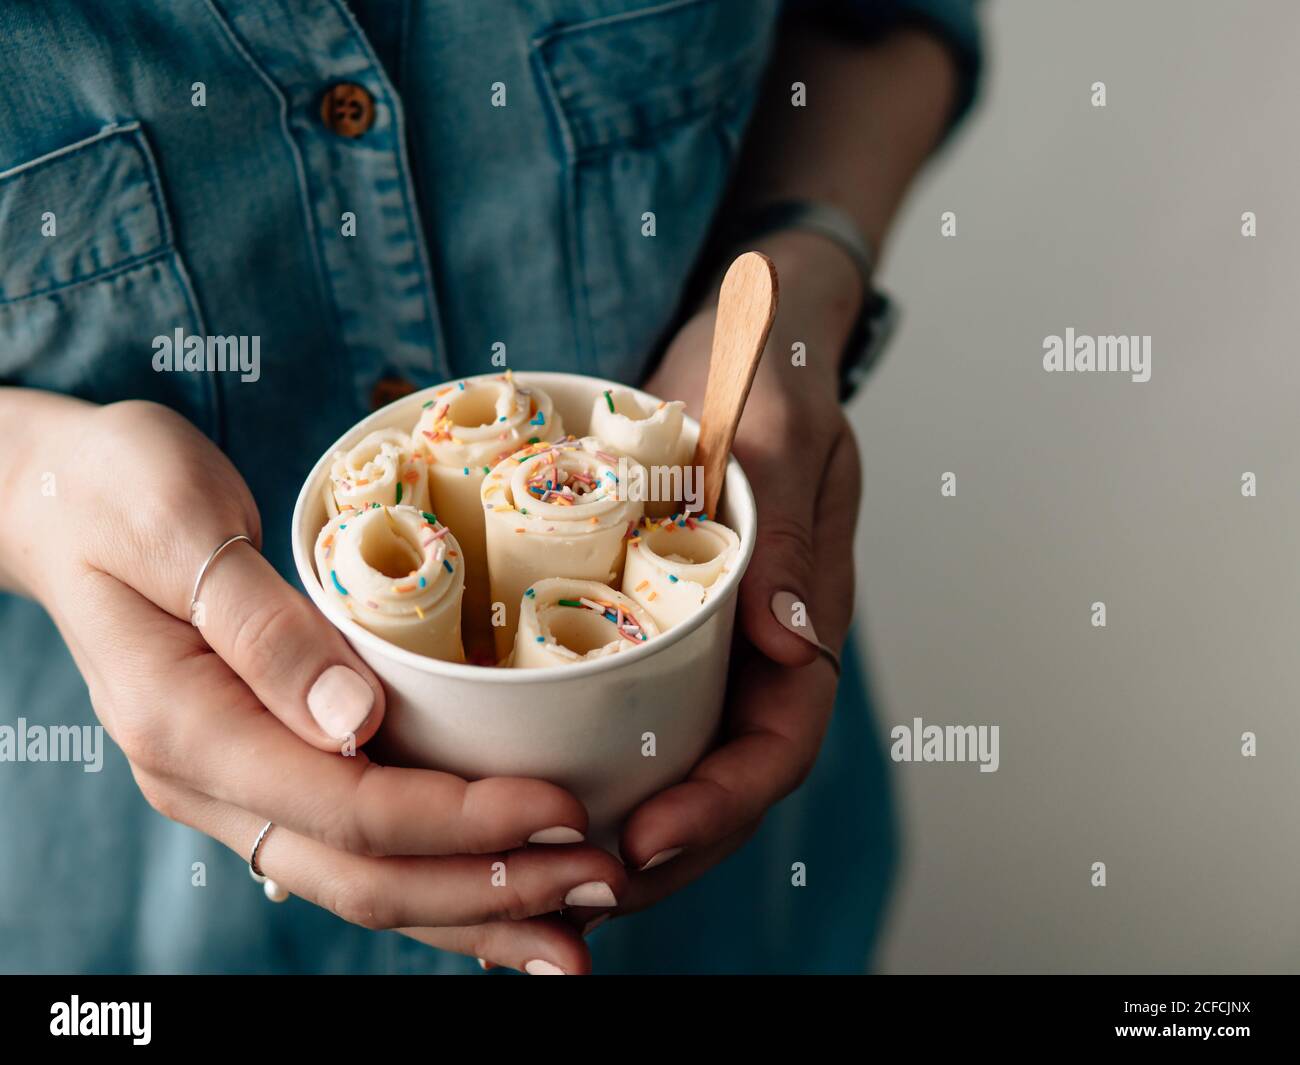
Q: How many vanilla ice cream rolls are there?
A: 7